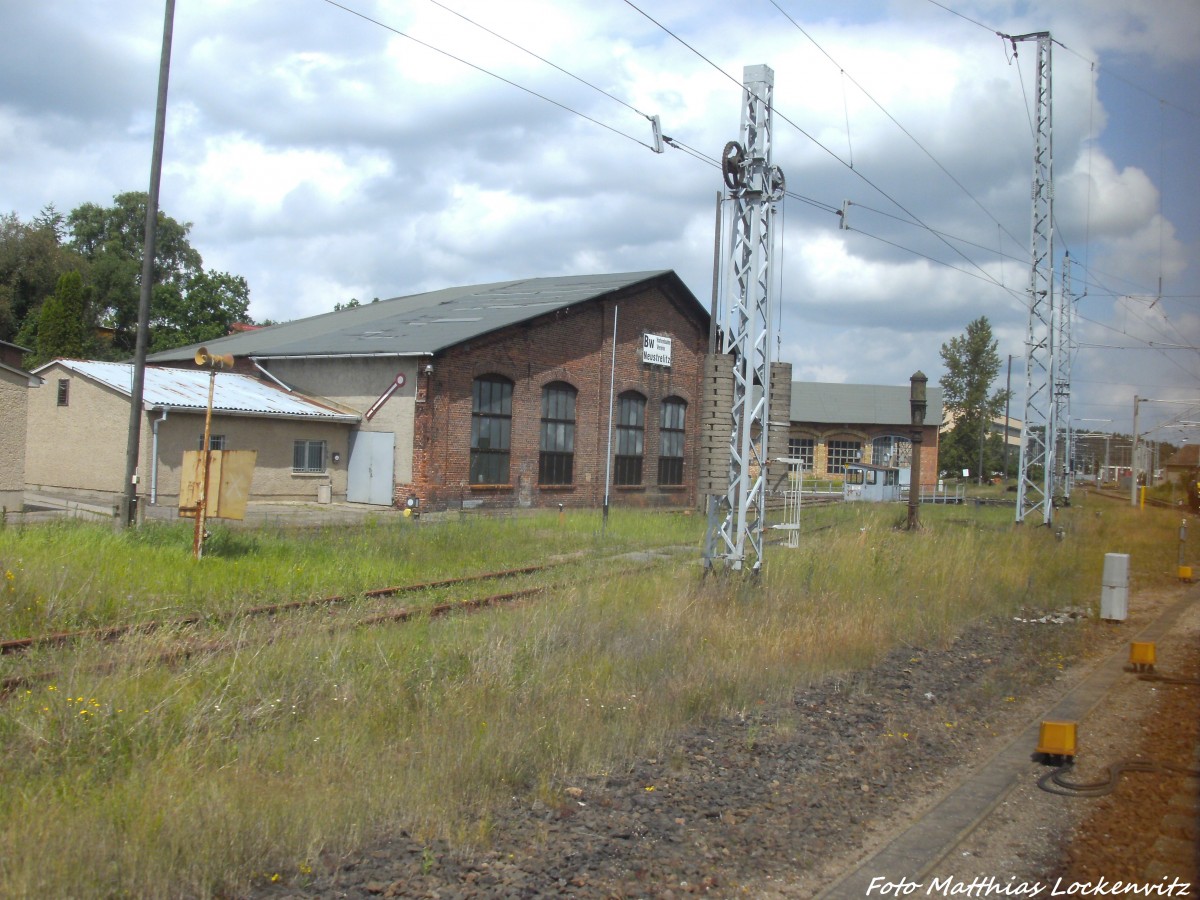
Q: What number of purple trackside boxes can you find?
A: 0